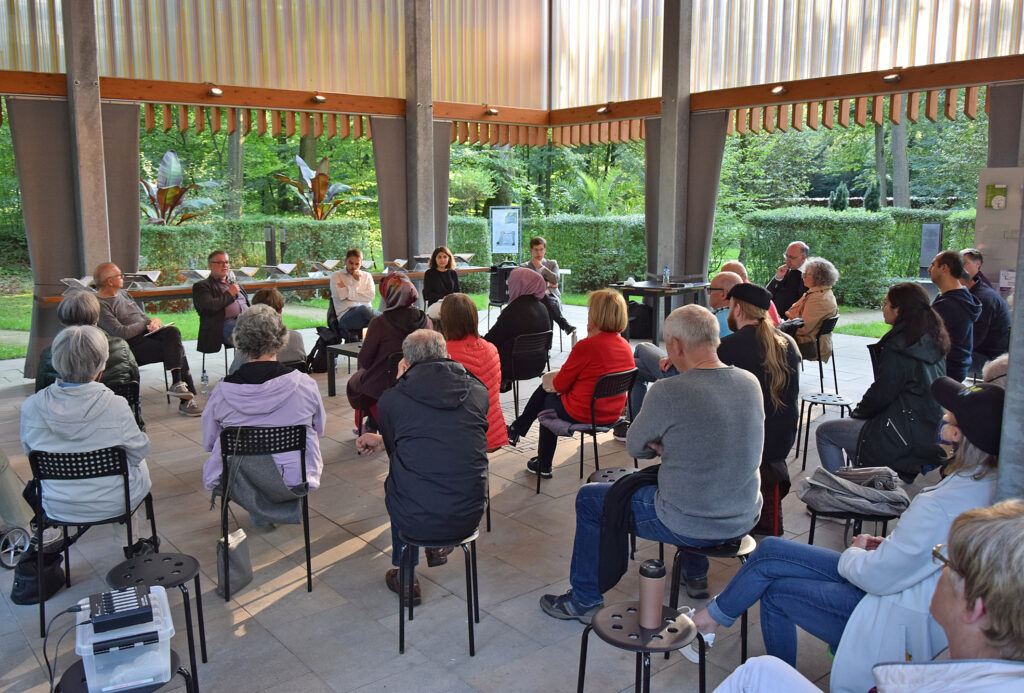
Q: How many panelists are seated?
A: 5